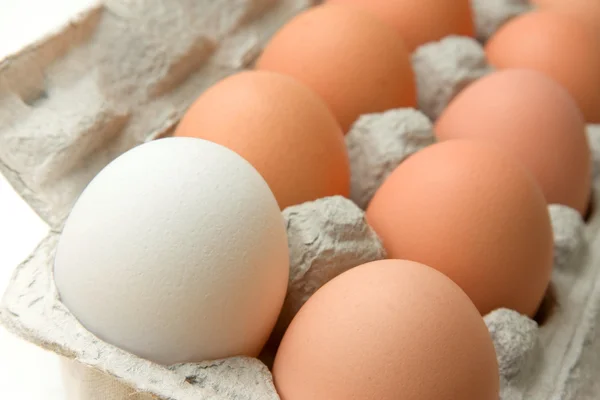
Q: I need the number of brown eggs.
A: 8